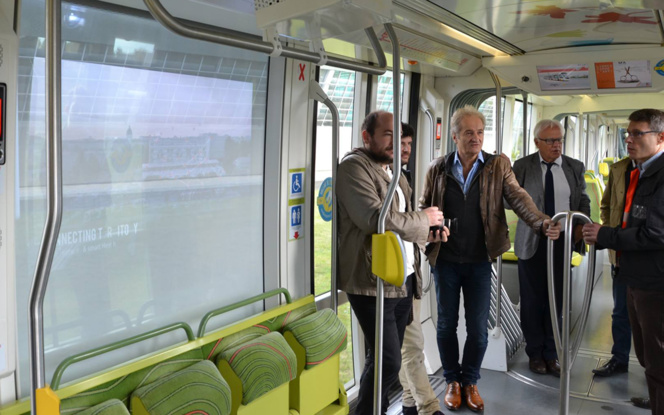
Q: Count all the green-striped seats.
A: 4